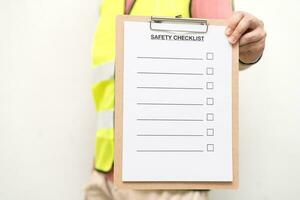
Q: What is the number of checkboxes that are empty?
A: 7